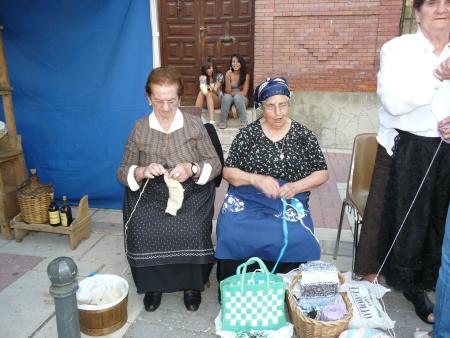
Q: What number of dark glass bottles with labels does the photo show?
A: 2